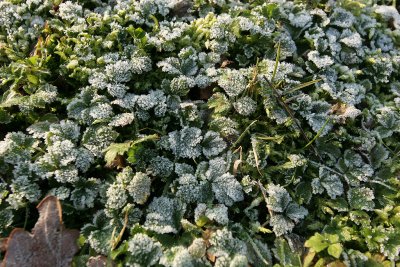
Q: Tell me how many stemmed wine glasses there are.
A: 0